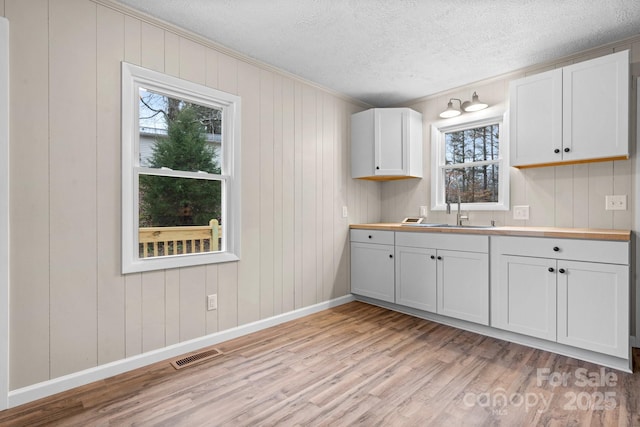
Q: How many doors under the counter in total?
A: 5